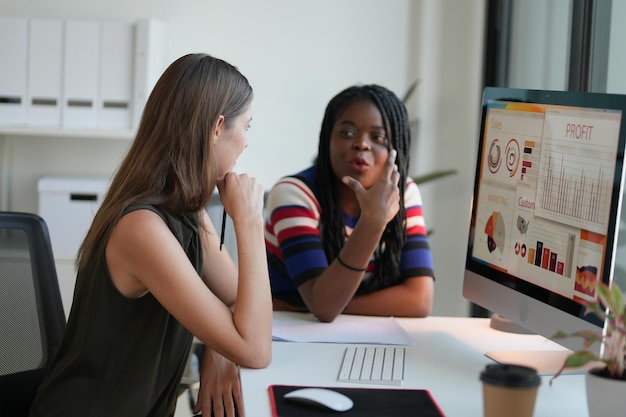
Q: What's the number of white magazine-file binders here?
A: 4